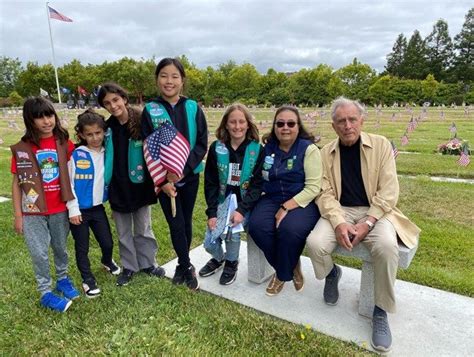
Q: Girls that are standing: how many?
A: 4